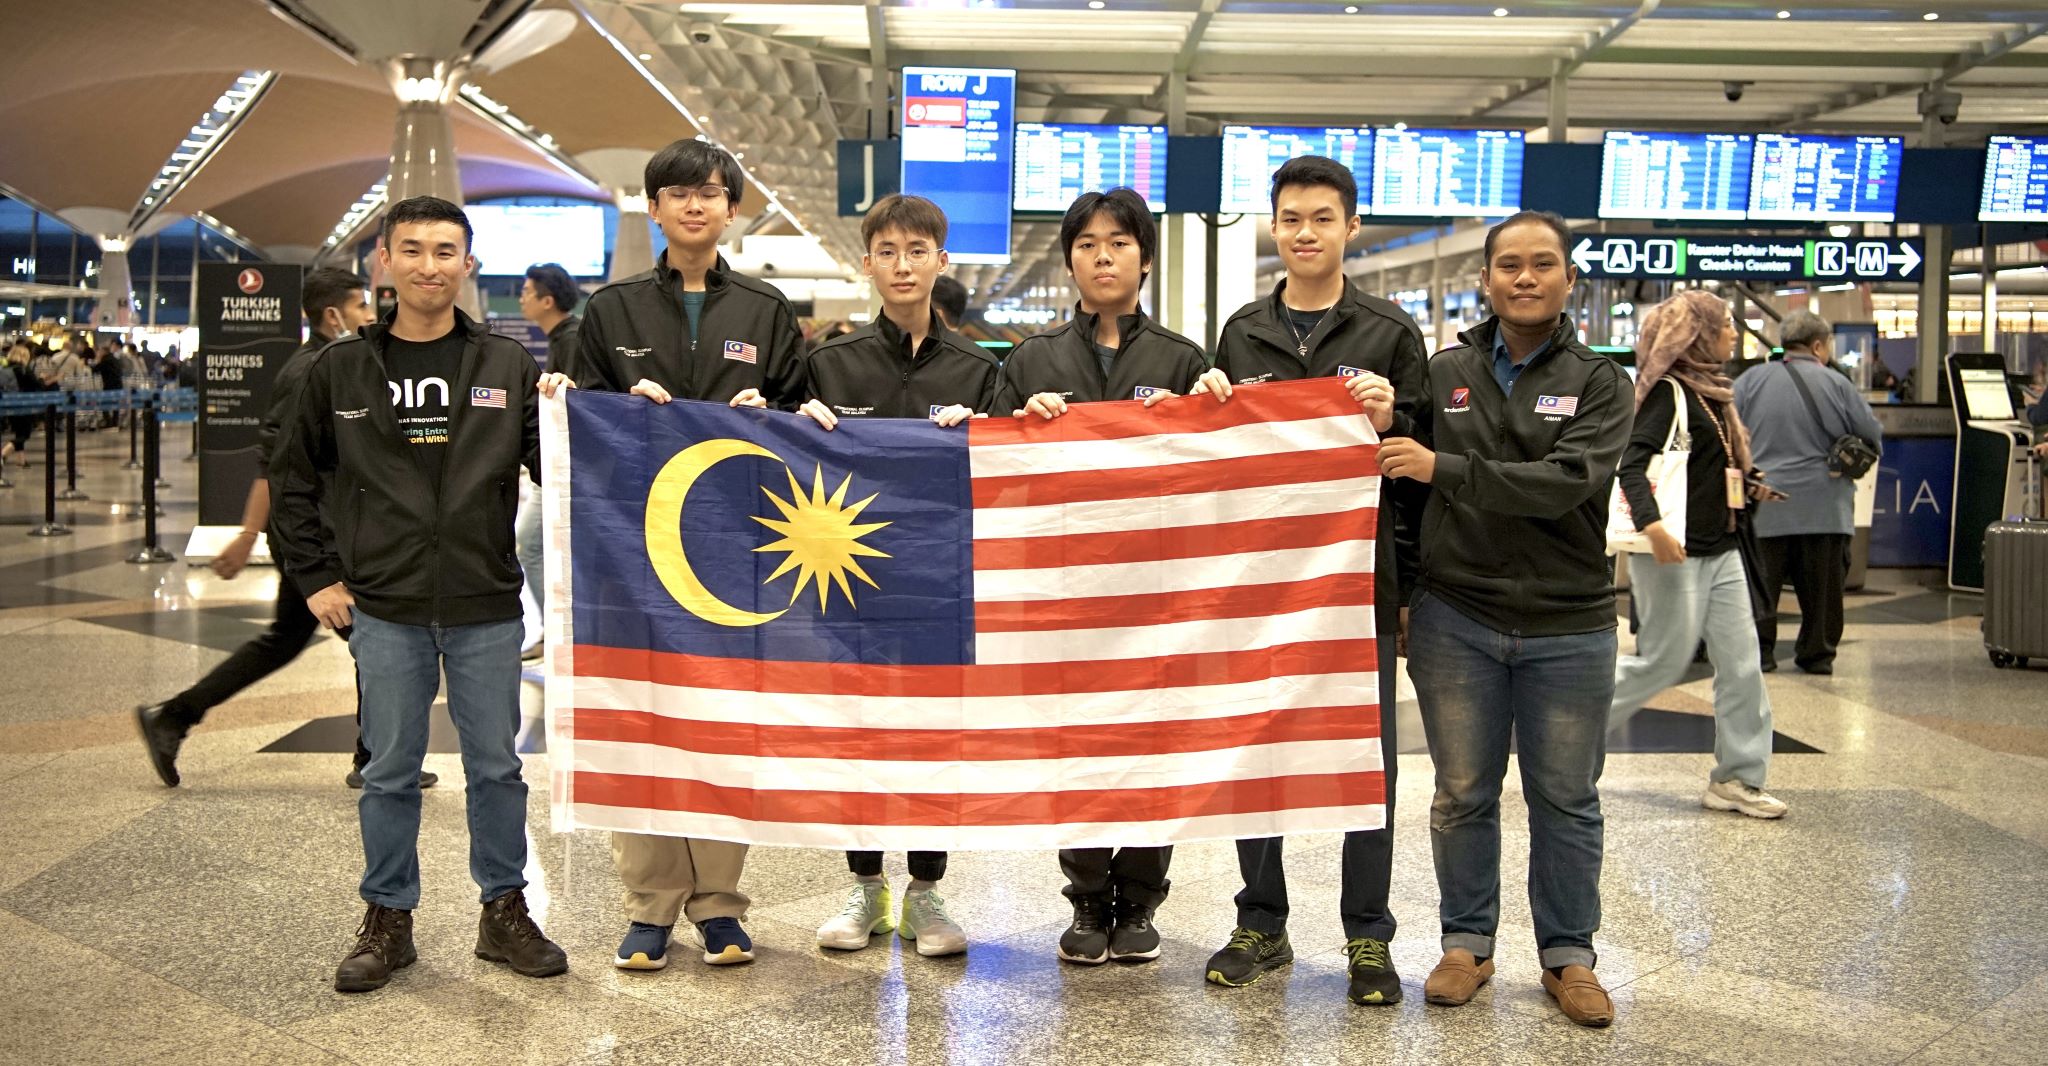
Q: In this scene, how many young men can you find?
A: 6